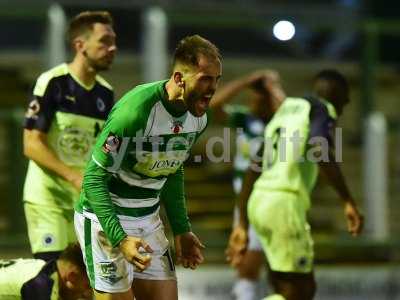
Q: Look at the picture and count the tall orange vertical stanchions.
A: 0